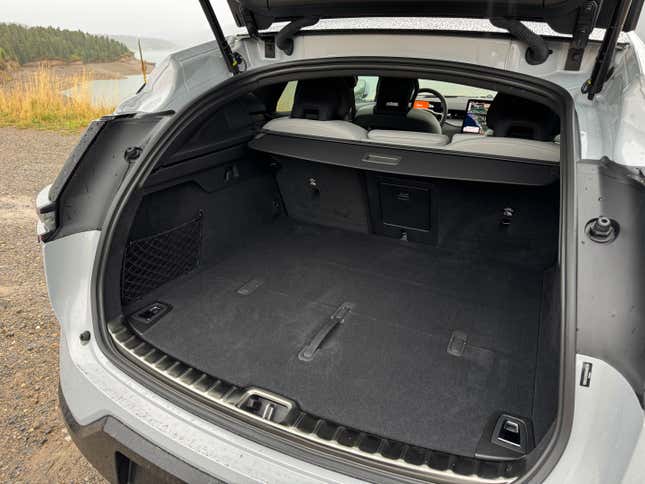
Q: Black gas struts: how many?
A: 2